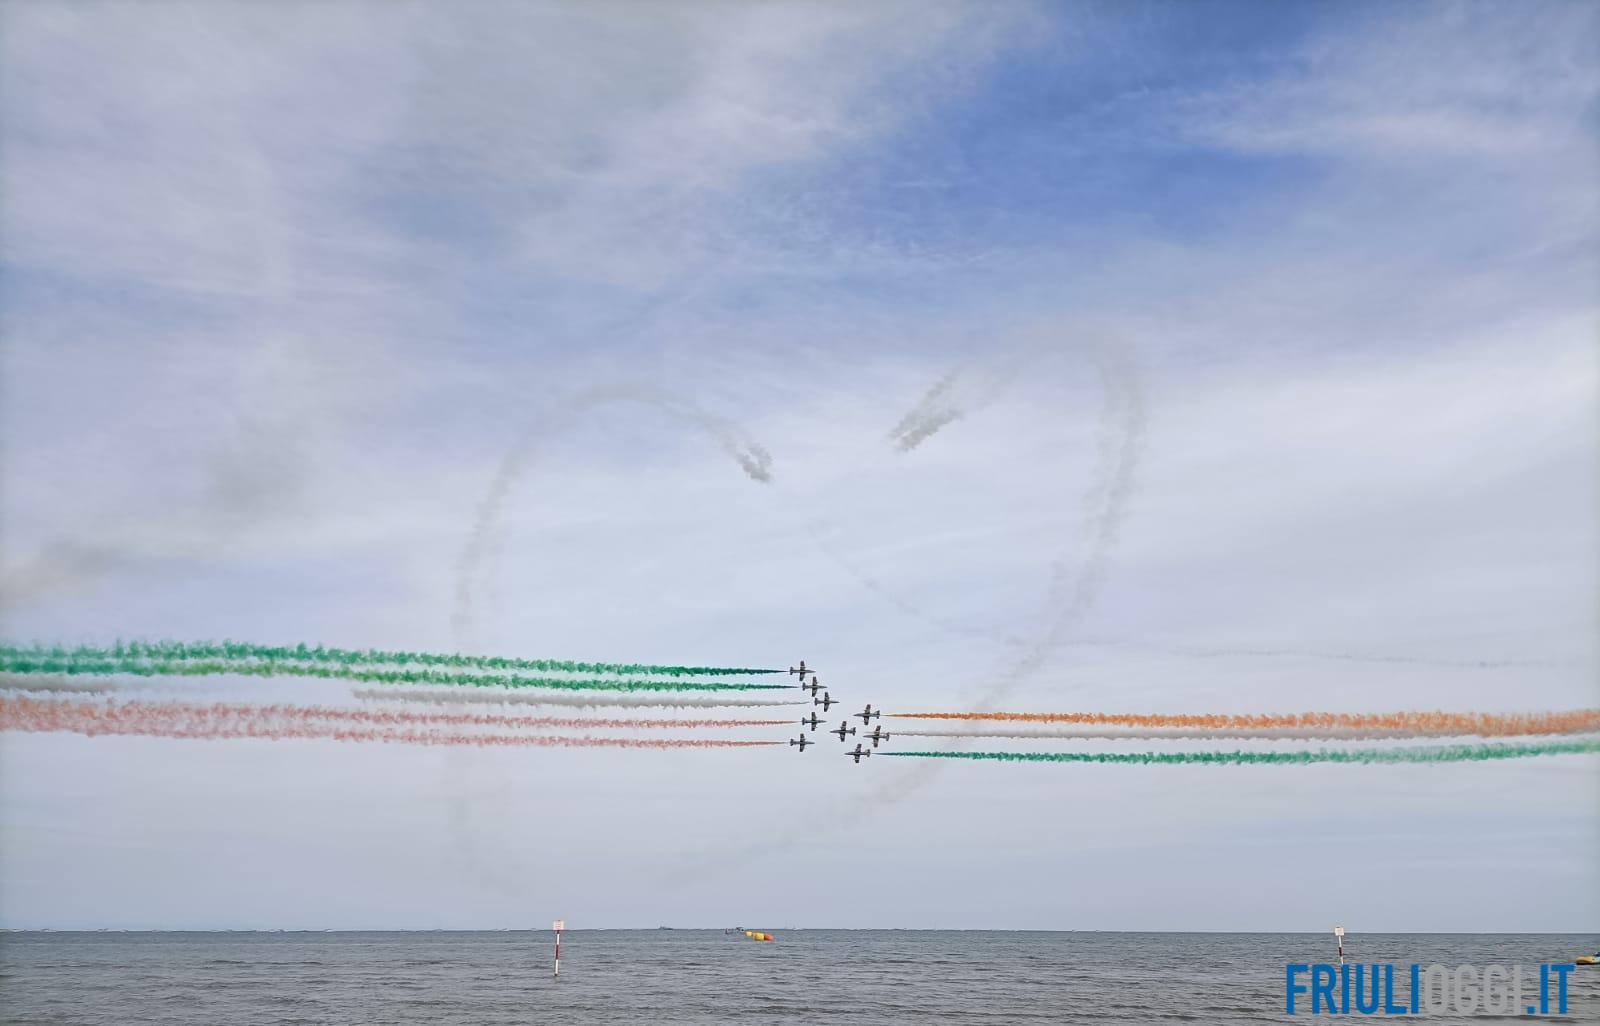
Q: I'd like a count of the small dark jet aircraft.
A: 9